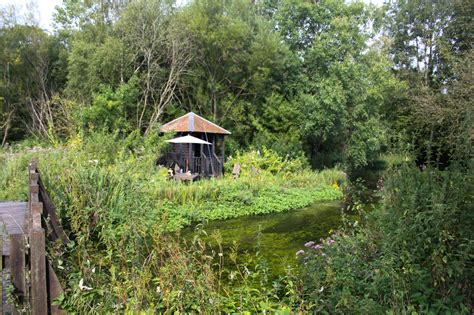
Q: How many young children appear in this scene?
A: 0